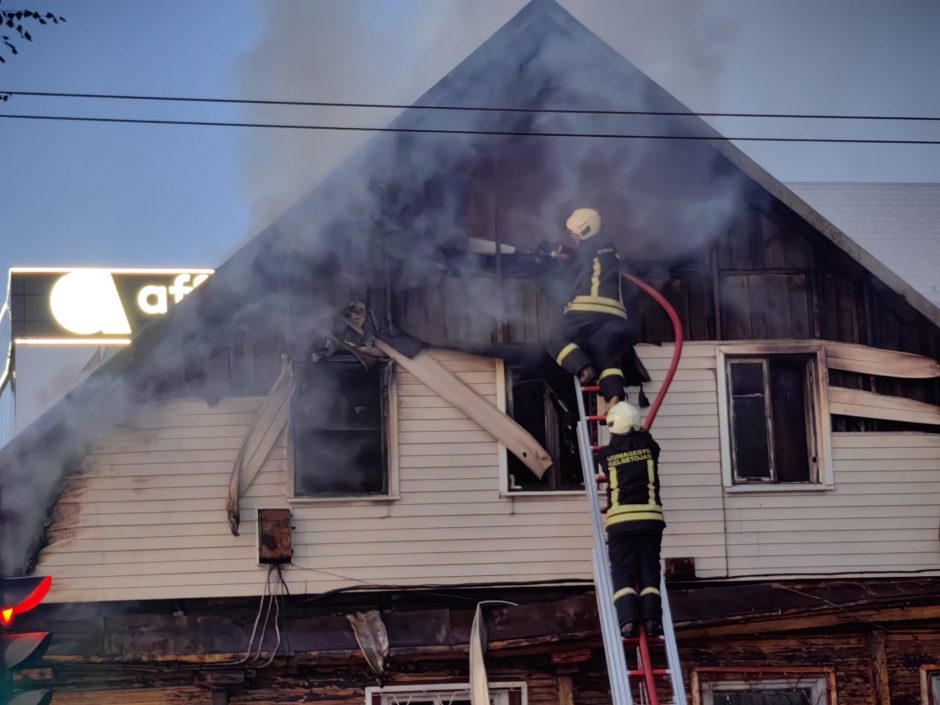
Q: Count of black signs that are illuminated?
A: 1